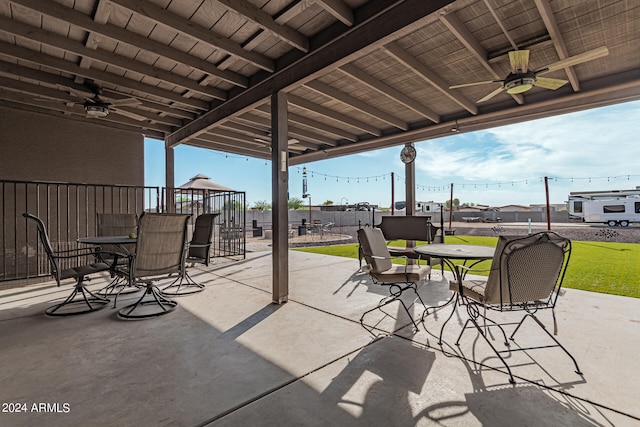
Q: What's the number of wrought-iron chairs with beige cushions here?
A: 2